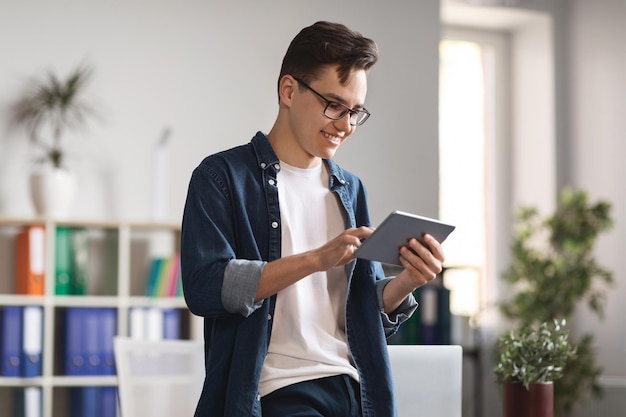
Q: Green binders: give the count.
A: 2